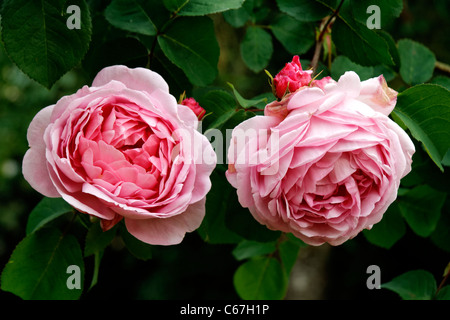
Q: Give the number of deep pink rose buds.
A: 2